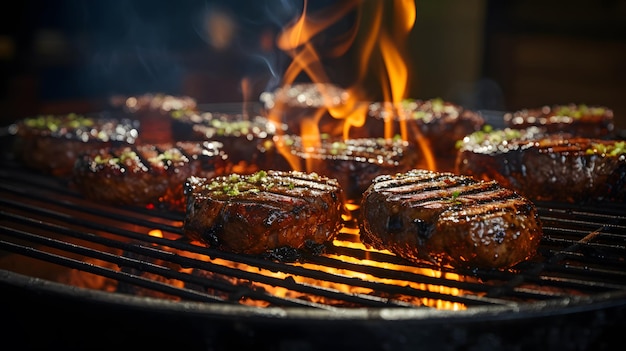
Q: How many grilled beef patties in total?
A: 11